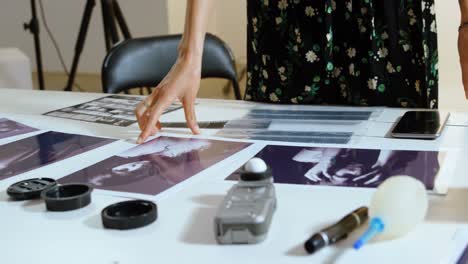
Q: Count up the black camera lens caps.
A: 3